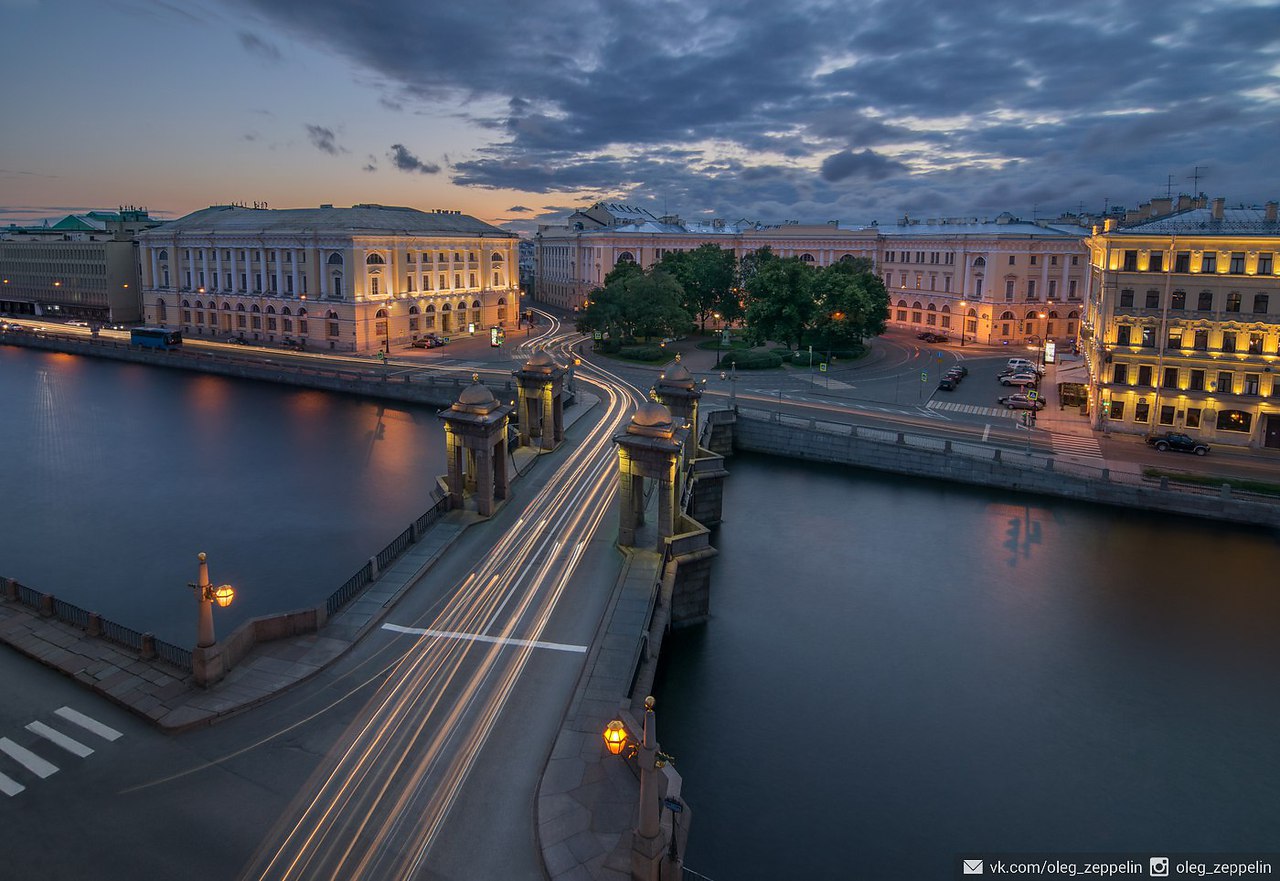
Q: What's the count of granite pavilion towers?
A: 4